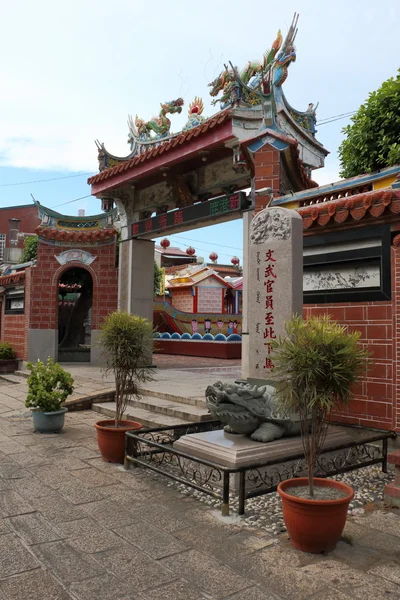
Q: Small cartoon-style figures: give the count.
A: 5